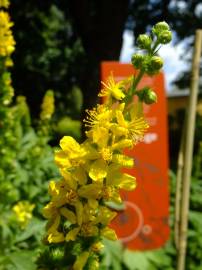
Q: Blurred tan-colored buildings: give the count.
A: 1